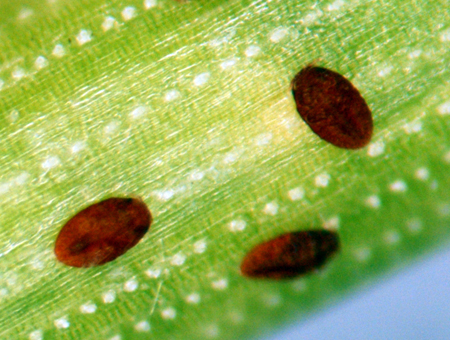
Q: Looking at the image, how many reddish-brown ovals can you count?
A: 3